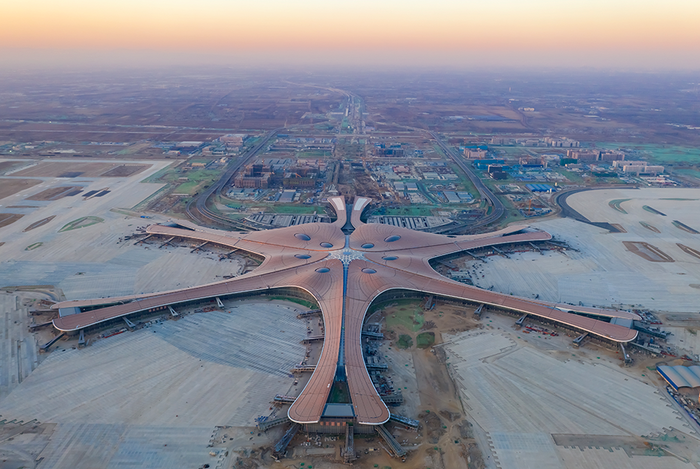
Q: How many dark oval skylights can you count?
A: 8